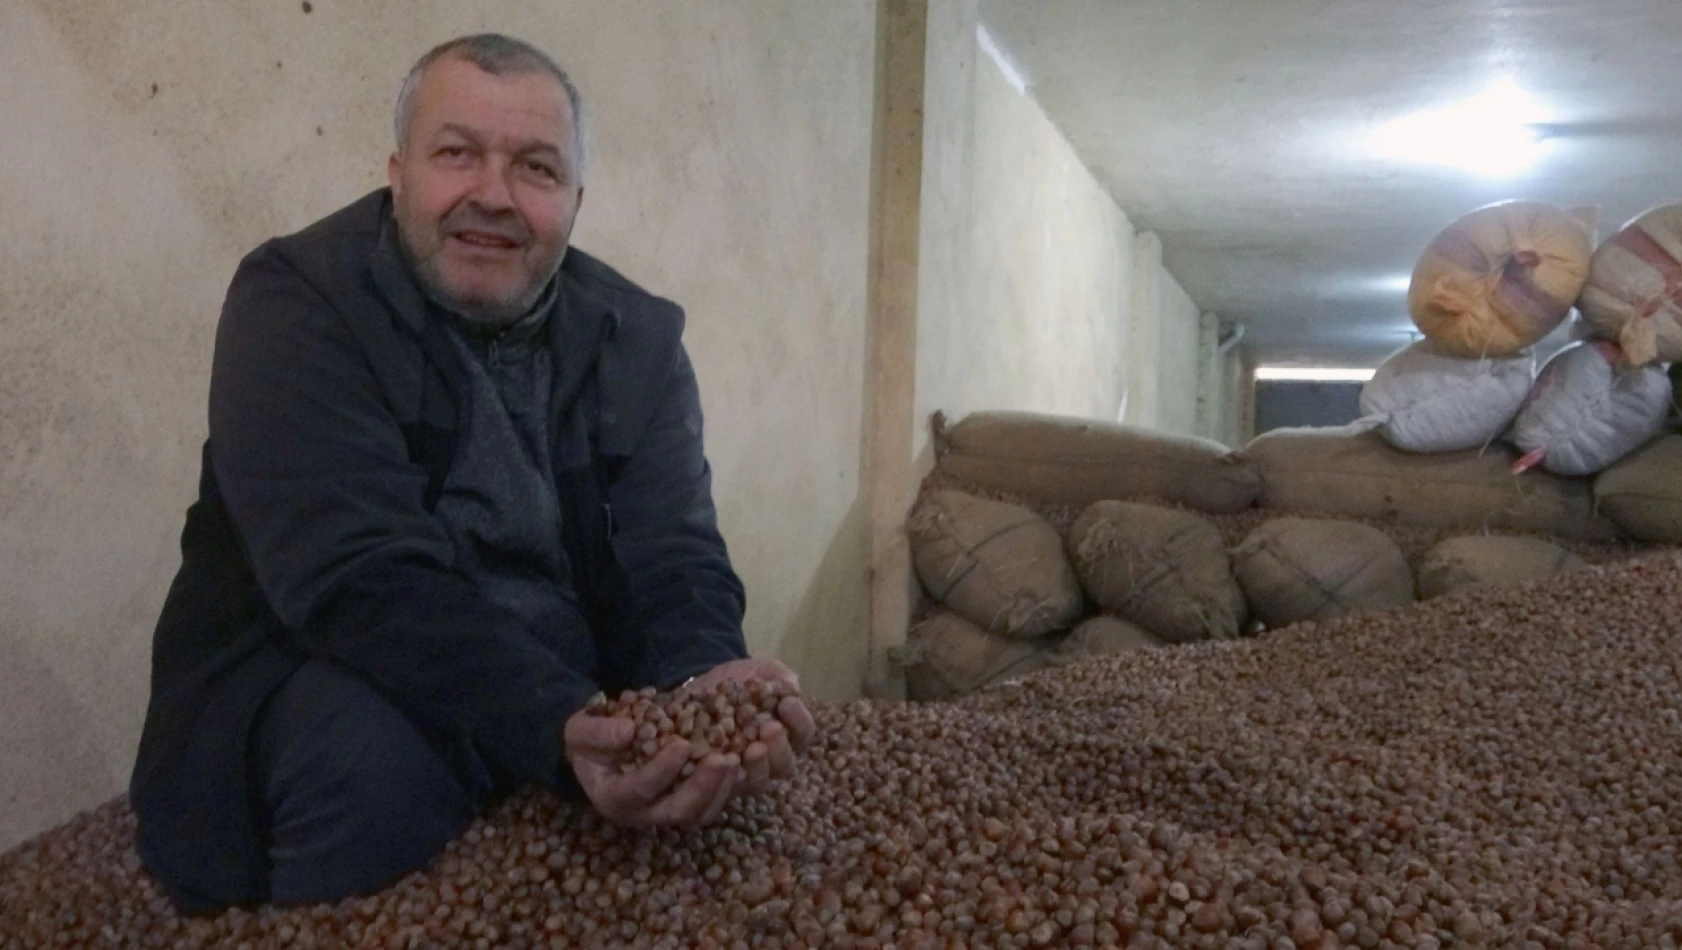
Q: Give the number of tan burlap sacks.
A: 9